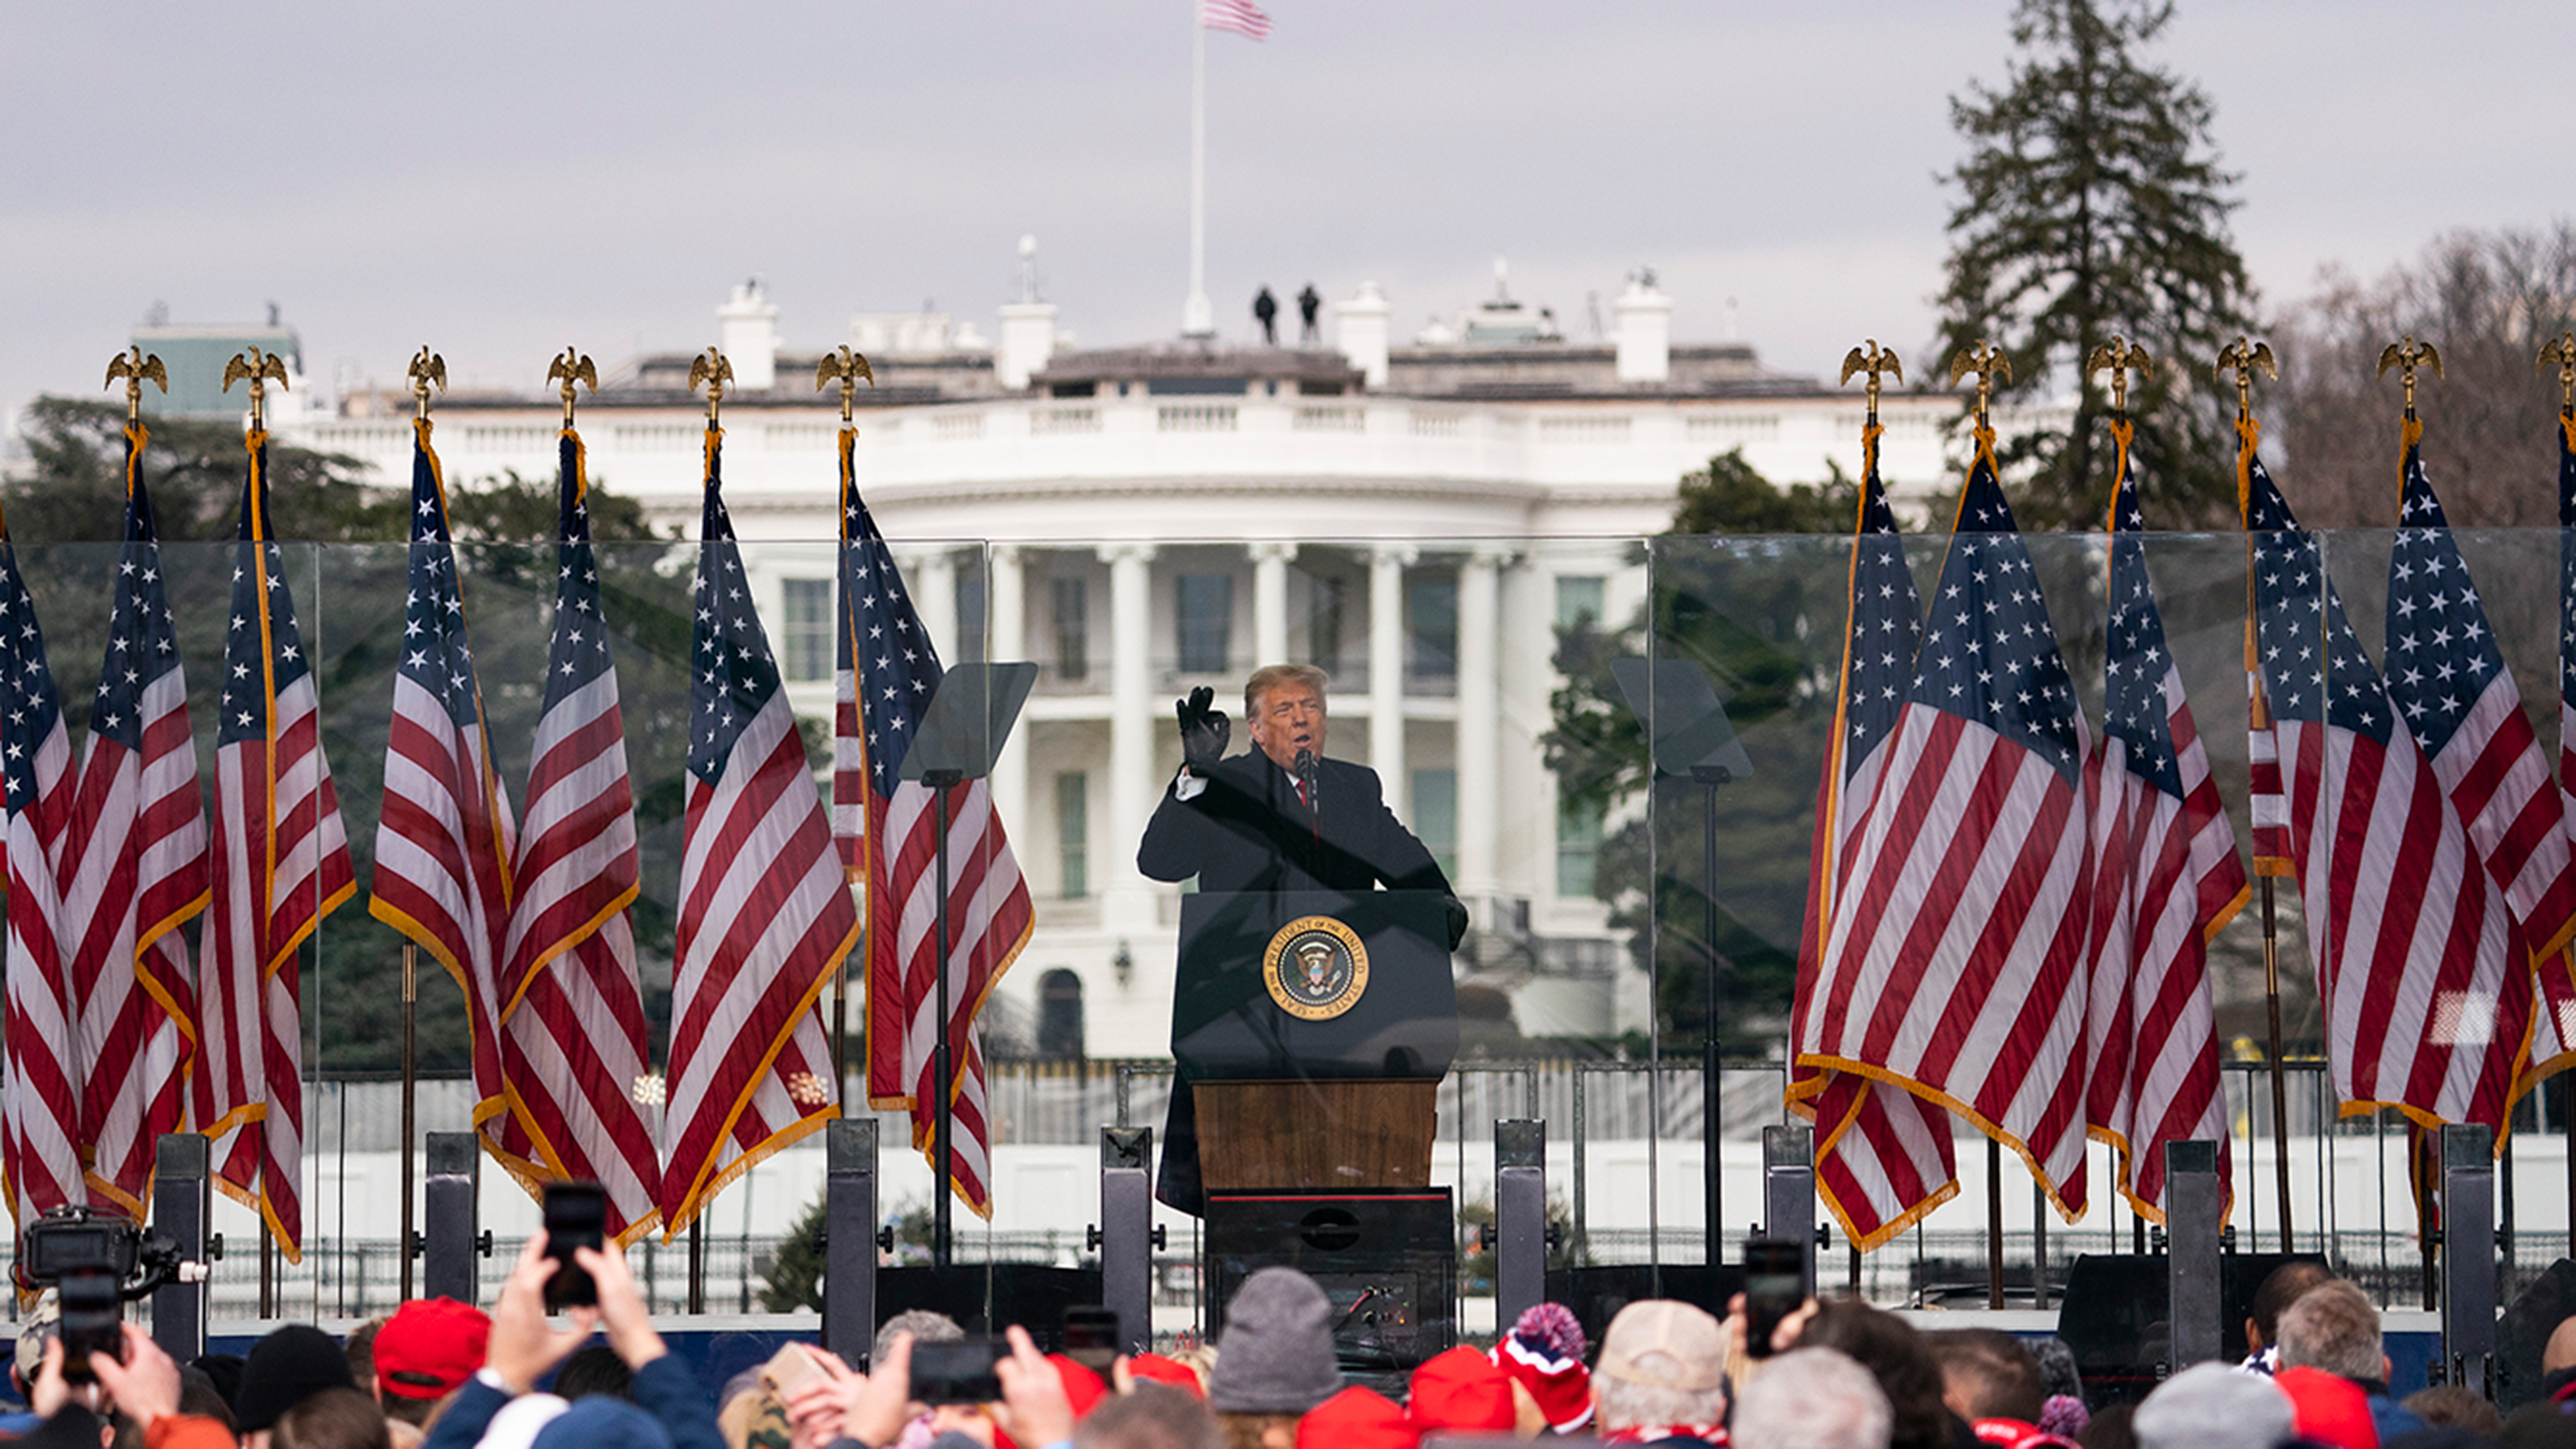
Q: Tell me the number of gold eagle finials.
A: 12